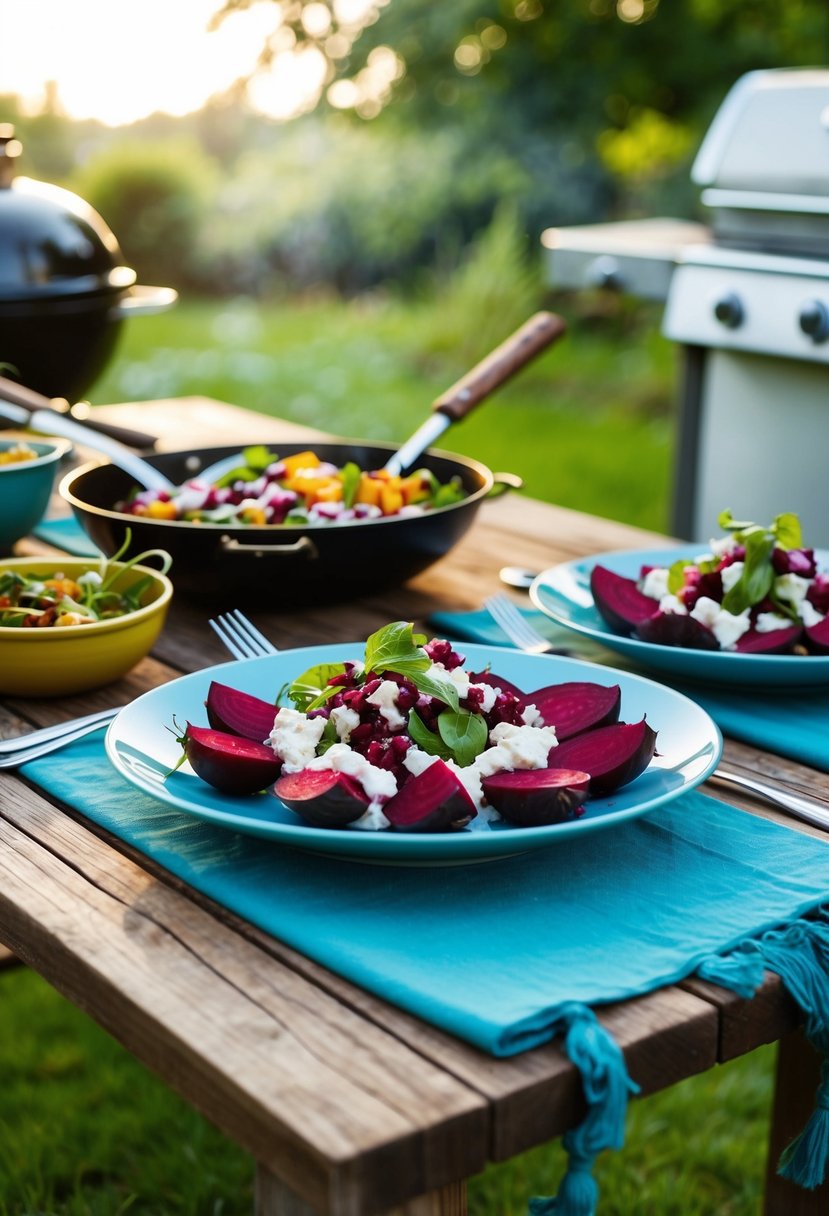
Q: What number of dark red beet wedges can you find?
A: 12